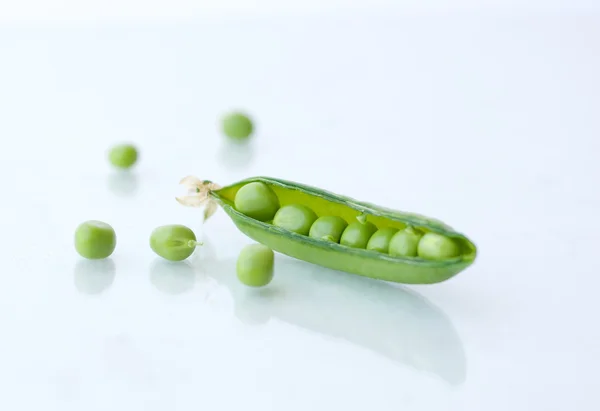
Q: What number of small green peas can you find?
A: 12